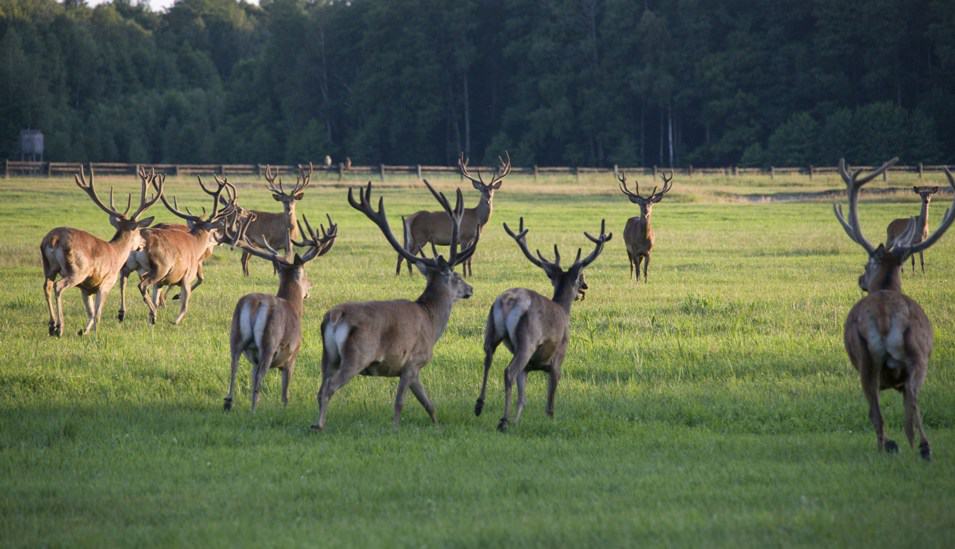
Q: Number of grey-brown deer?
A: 4